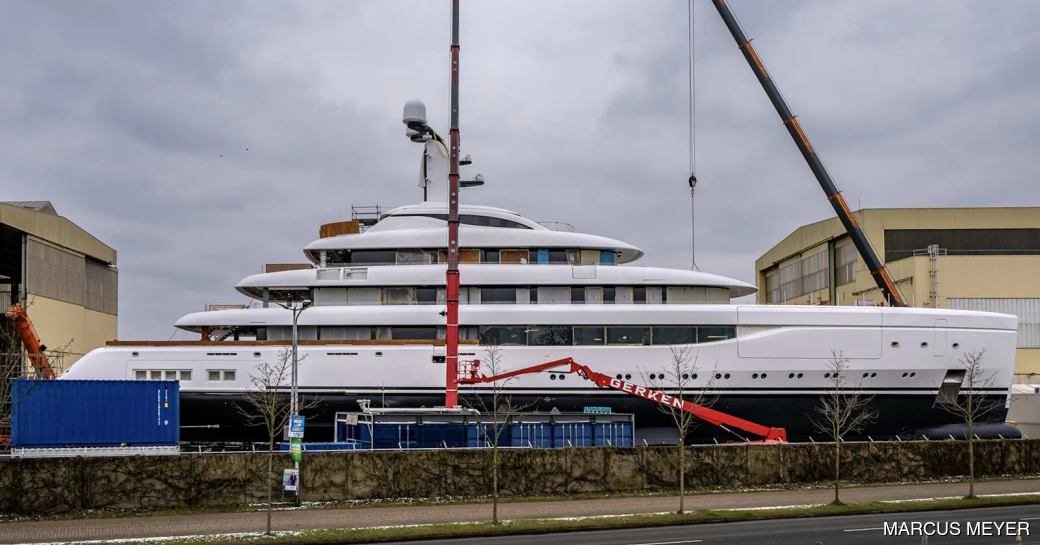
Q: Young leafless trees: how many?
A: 5